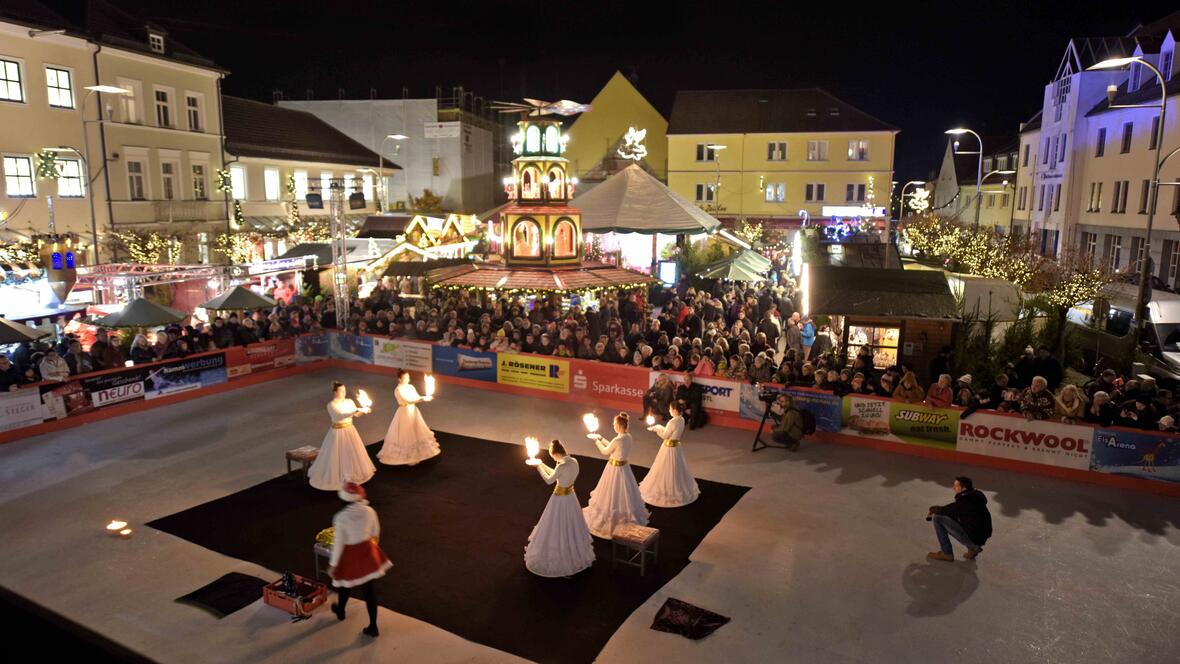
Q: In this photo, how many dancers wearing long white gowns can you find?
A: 5